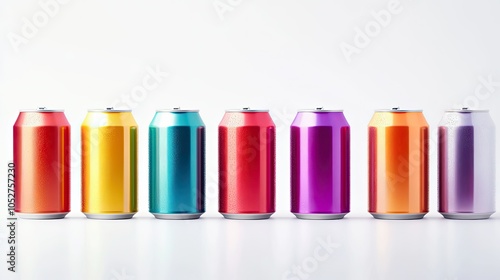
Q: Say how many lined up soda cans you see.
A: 7